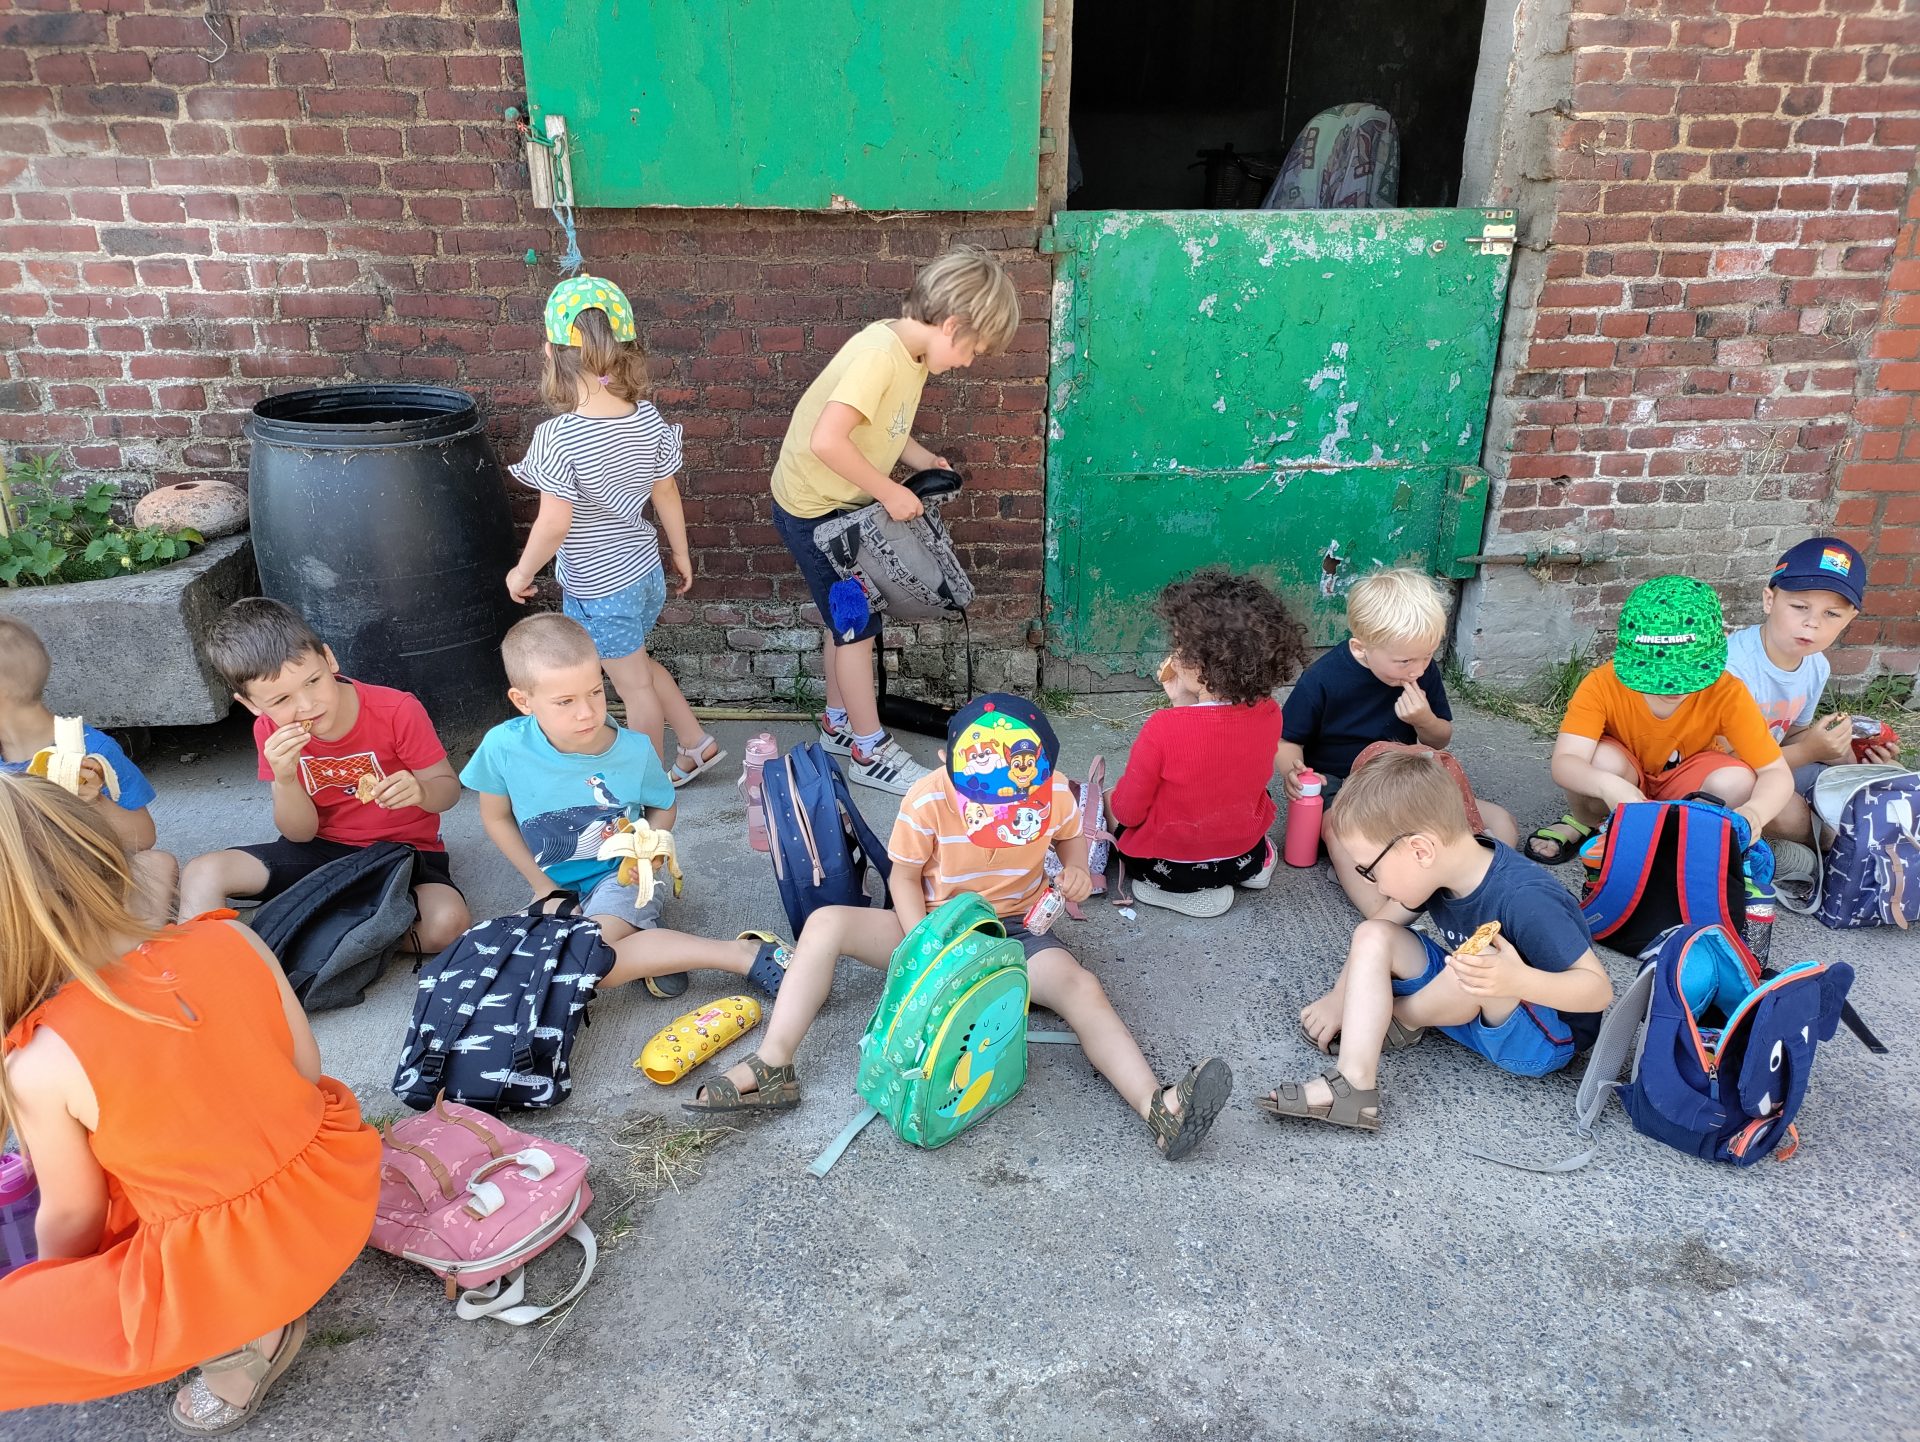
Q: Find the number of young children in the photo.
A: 12